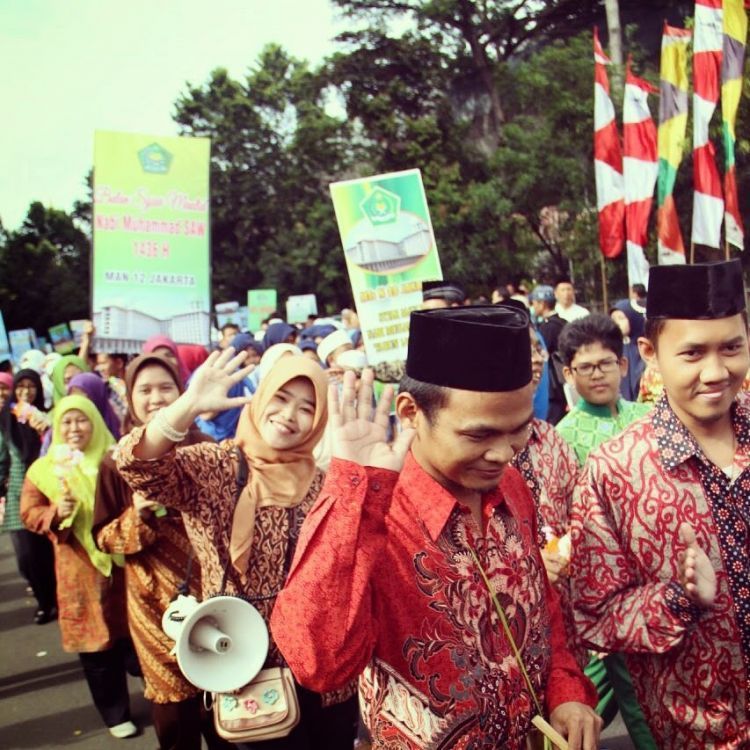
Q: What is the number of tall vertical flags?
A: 5